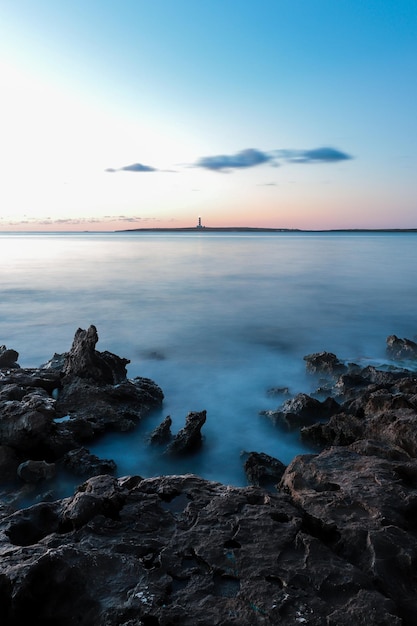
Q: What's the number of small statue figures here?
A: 0